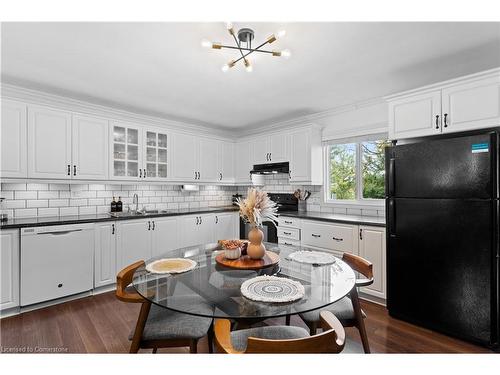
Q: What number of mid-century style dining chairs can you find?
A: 4